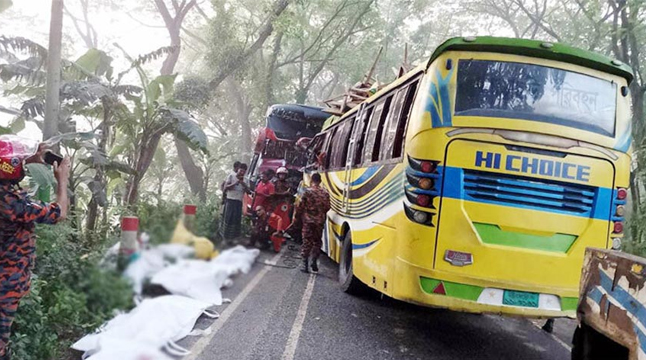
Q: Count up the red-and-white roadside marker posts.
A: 2